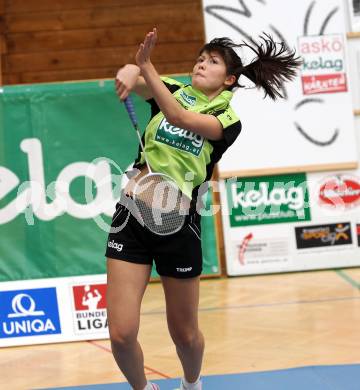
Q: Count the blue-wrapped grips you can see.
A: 1